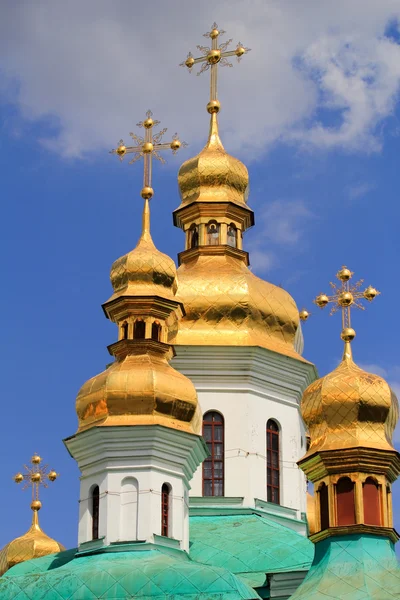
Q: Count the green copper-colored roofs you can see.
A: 3